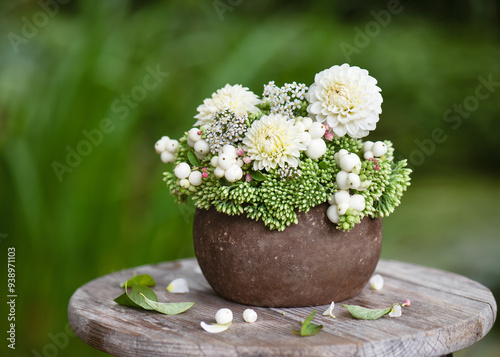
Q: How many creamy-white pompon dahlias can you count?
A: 3